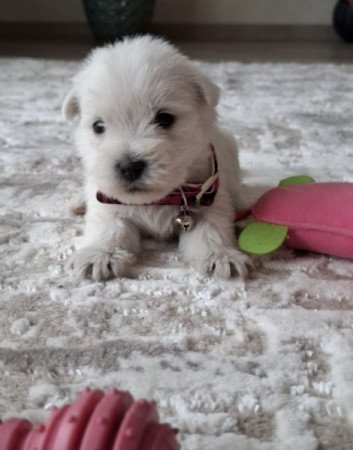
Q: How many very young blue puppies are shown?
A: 0